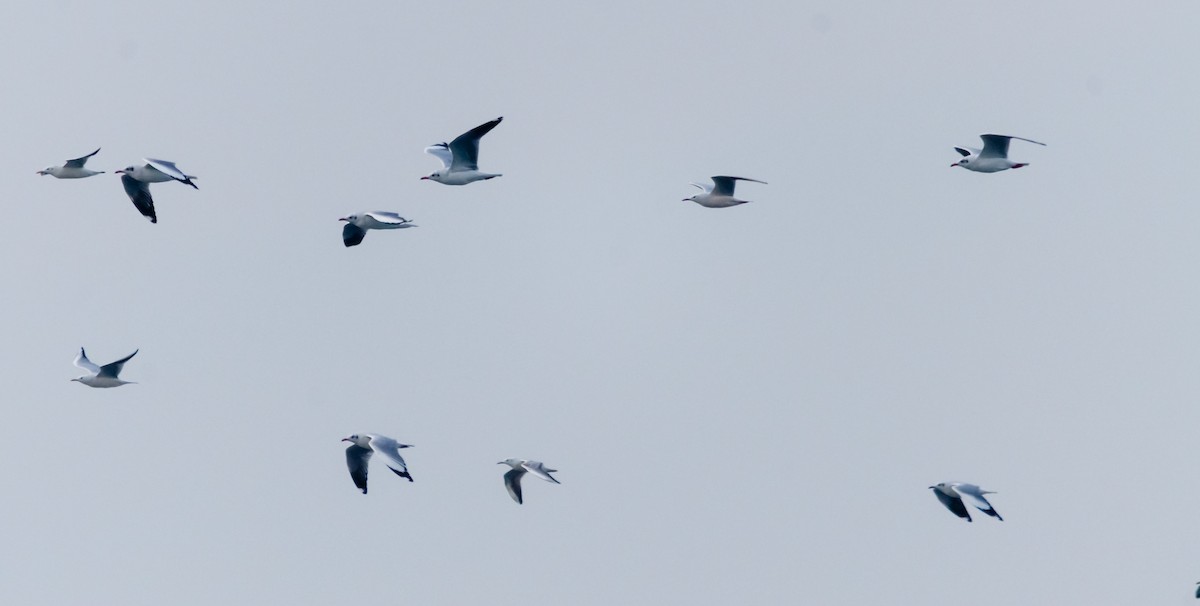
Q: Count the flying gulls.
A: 10